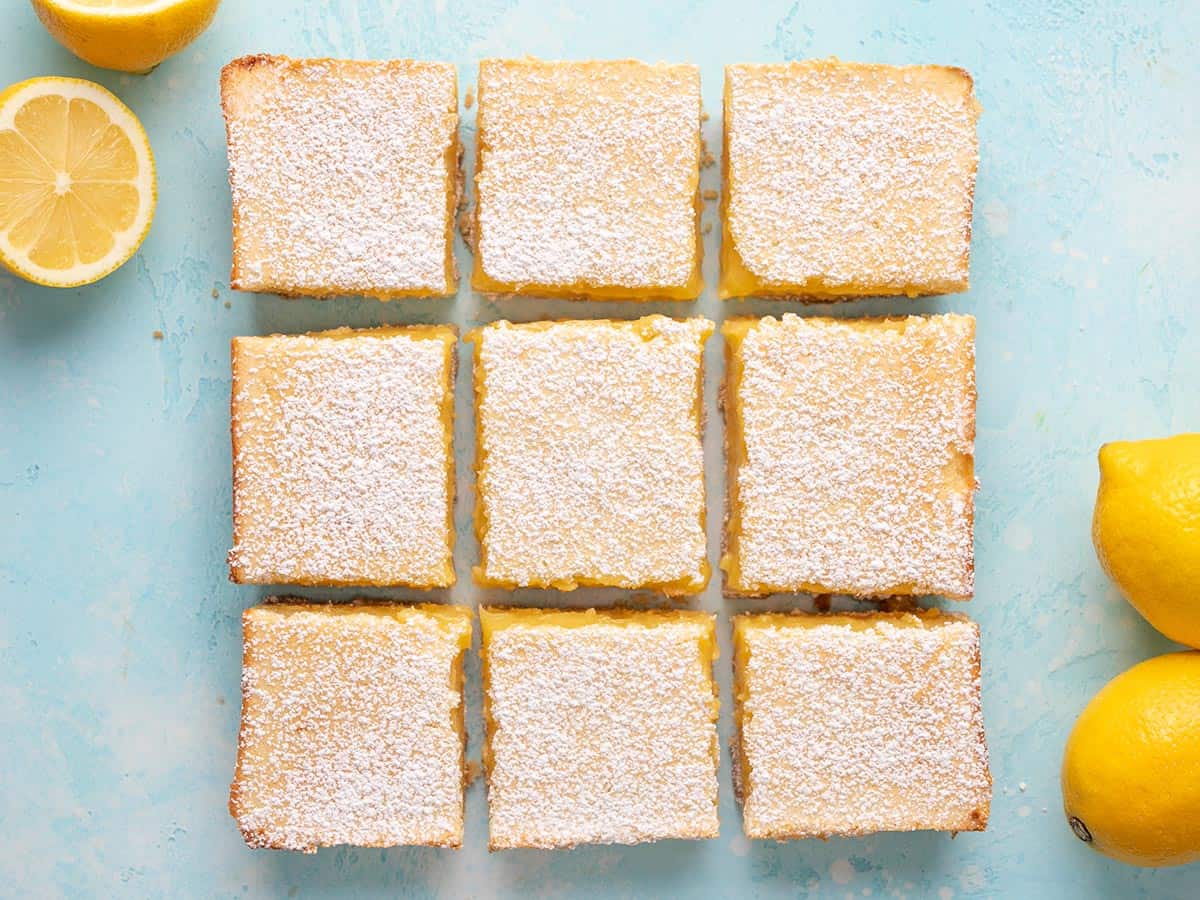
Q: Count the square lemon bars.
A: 9